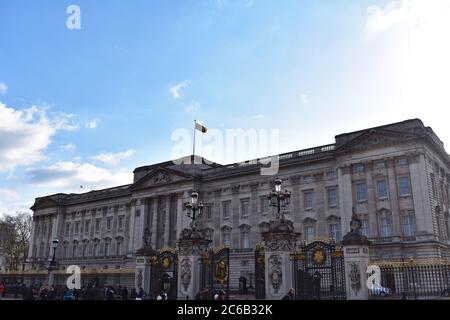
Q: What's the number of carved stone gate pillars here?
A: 4